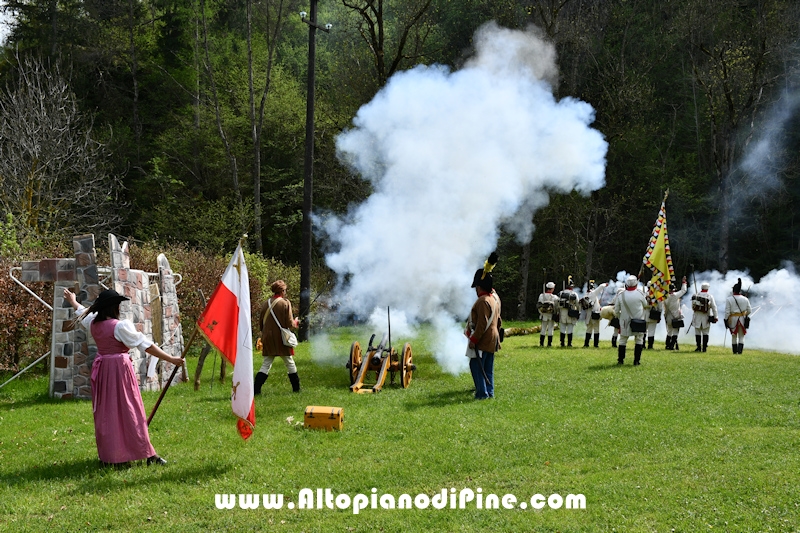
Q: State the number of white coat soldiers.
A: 9